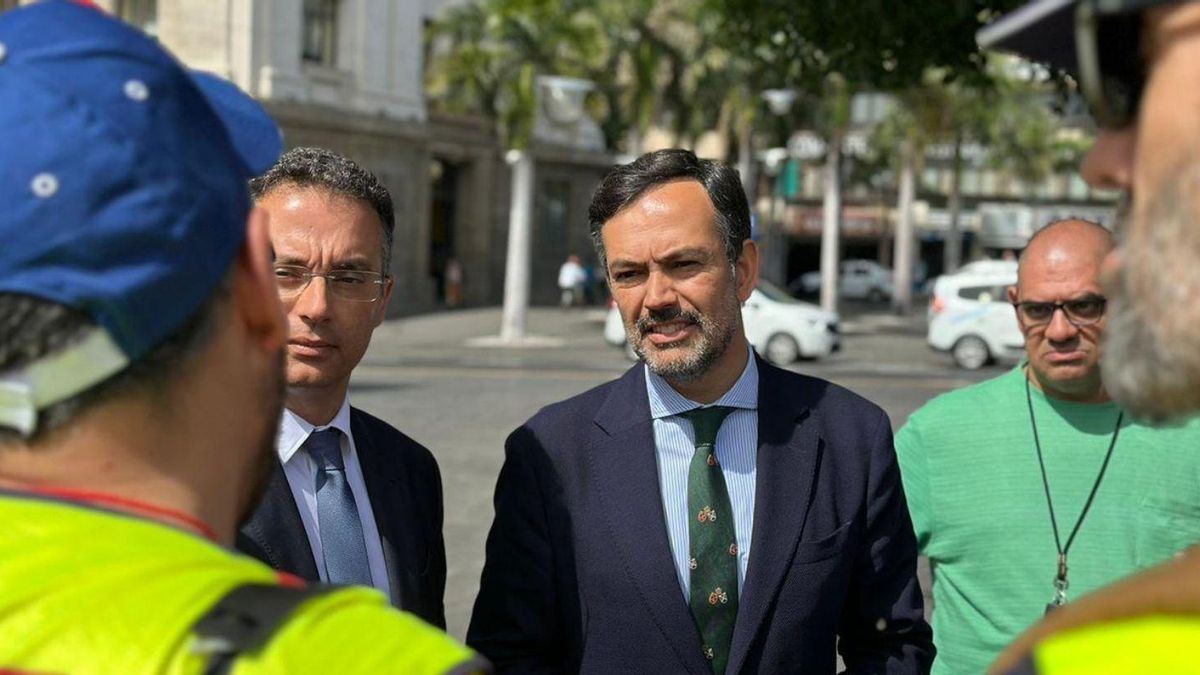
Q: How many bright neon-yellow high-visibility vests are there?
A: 2